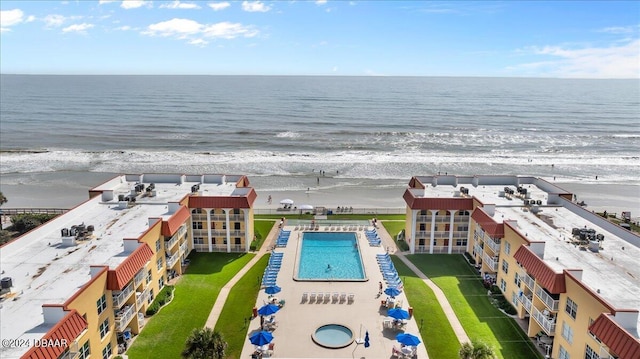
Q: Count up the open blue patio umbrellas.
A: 6